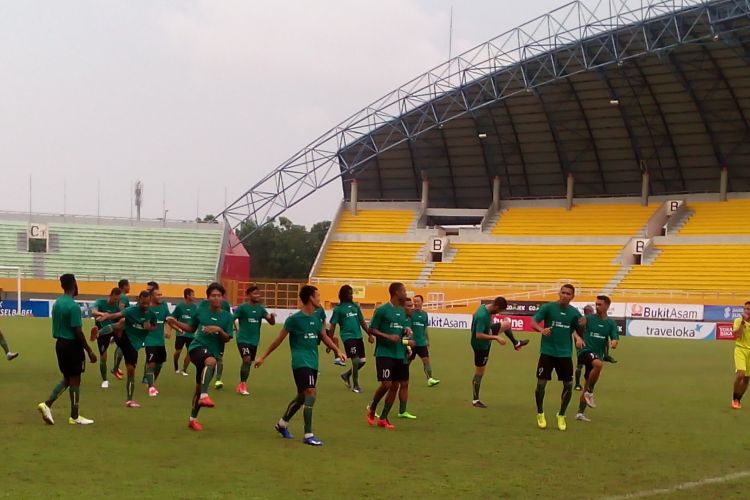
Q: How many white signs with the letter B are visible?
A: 3